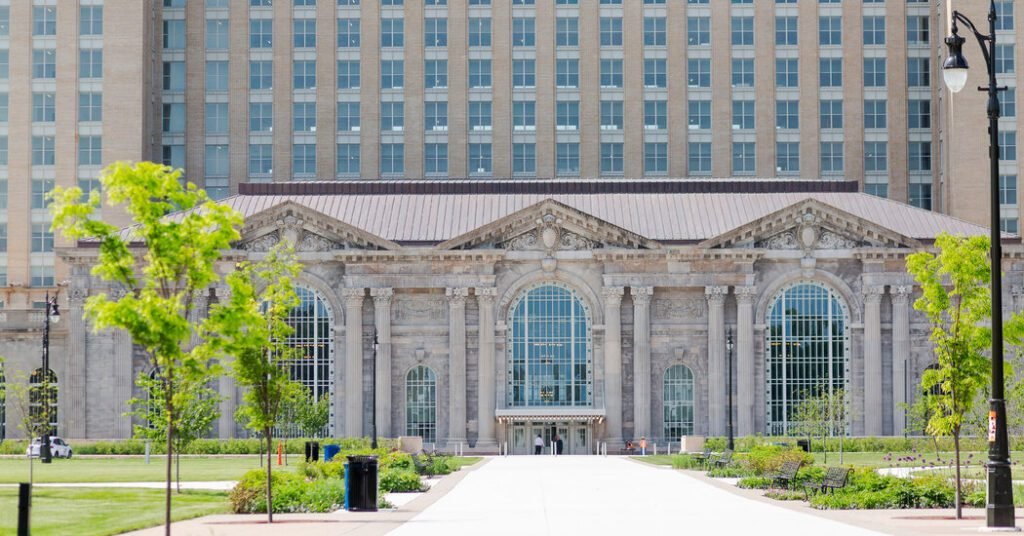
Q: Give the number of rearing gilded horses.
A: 0